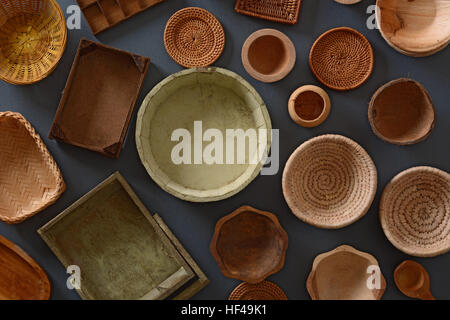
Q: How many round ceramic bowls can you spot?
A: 0